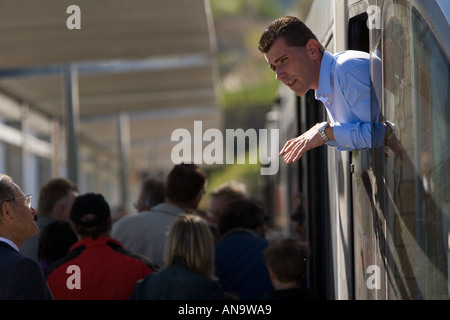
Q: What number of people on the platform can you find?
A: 10